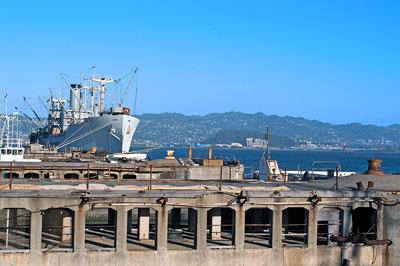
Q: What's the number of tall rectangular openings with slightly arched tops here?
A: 10